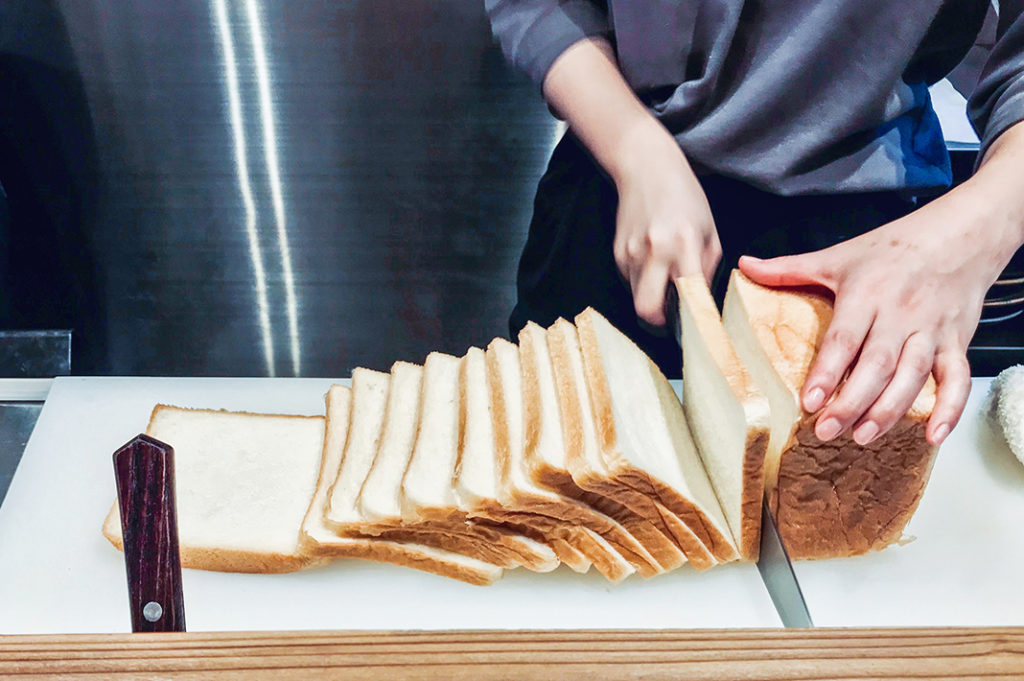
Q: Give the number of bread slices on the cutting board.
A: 11